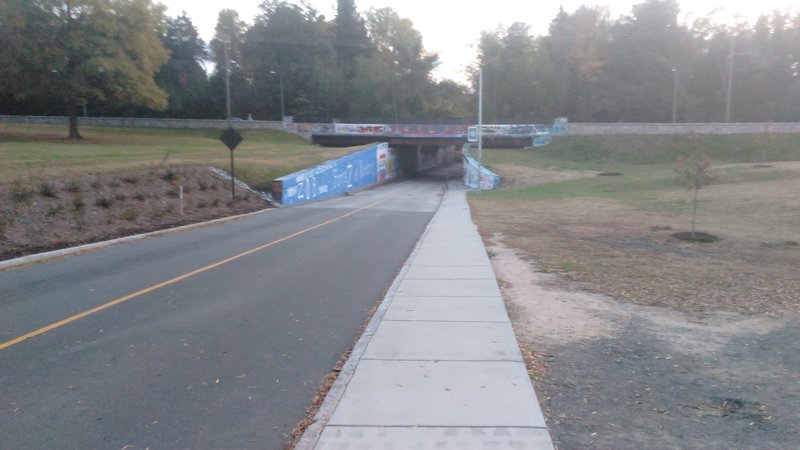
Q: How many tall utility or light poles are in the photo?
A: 5